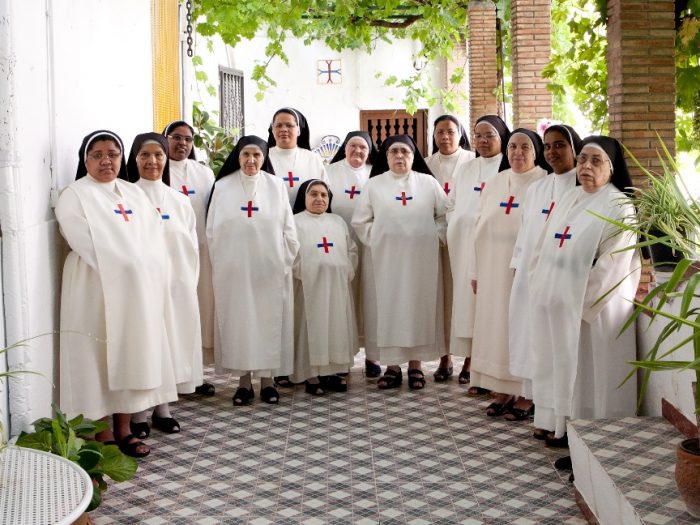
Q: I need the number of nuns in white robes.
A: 13